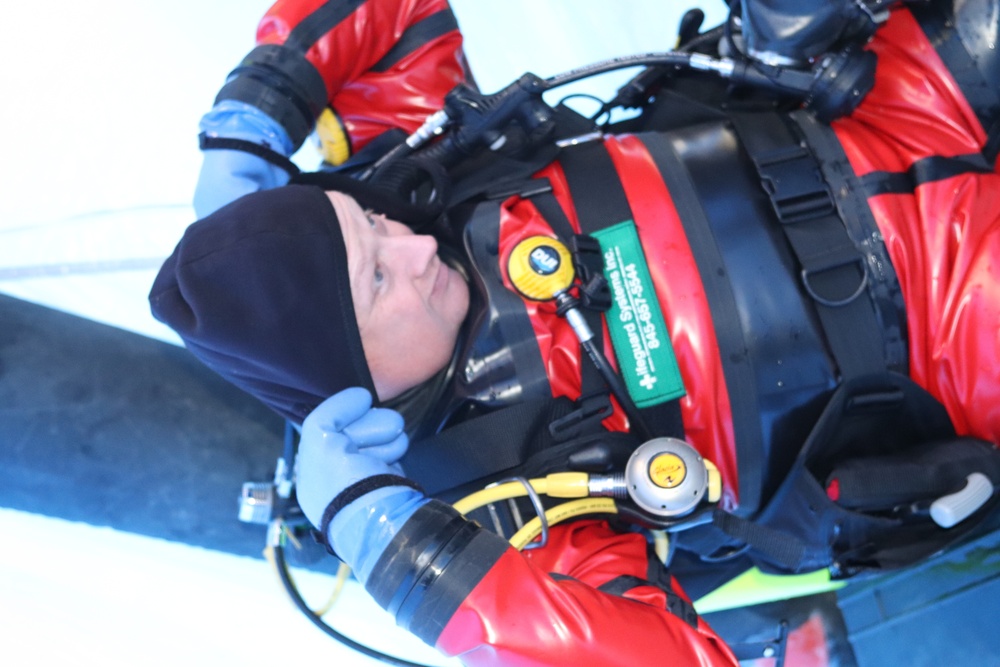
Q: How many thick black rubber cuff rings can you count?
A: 2